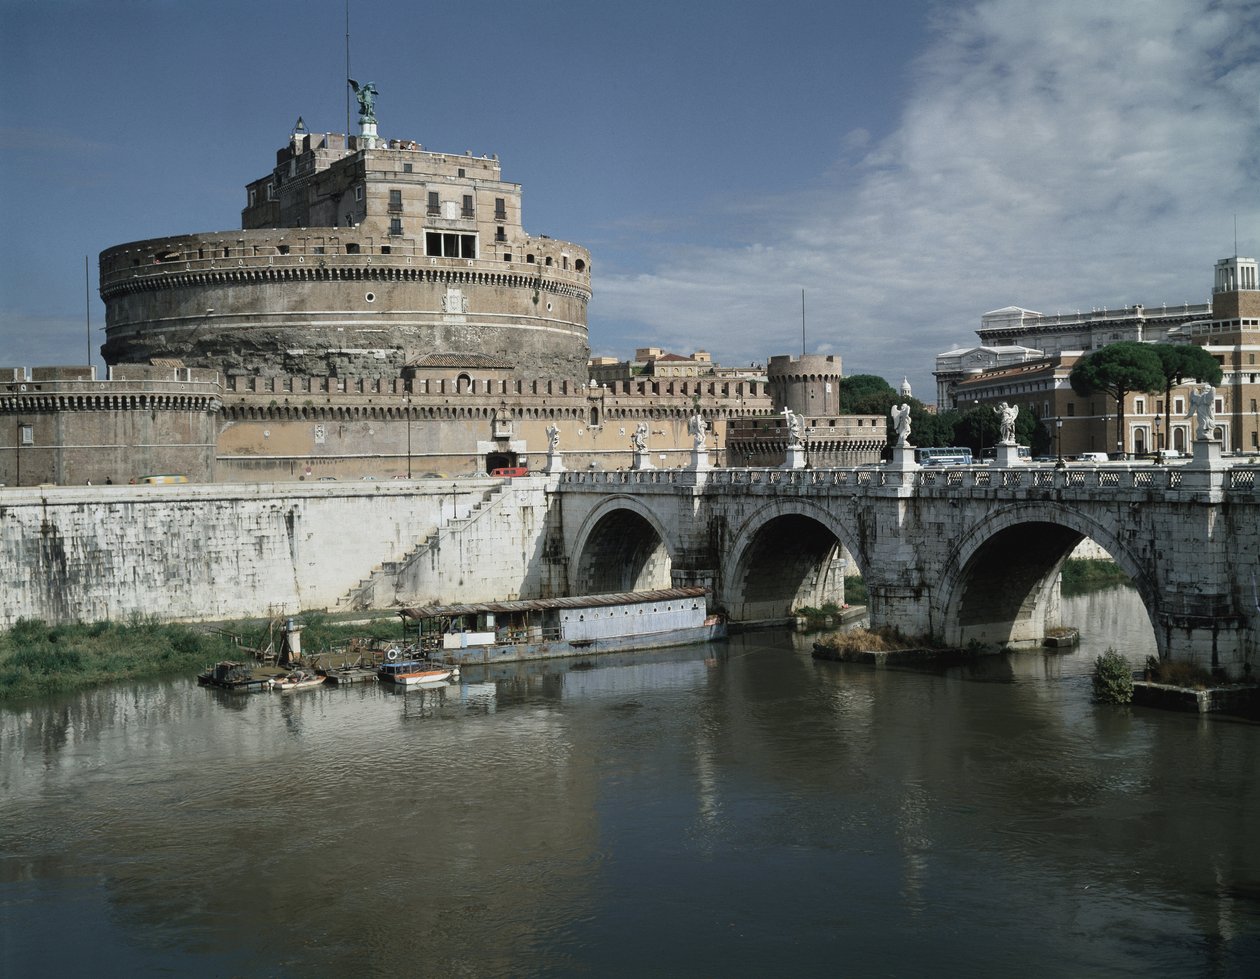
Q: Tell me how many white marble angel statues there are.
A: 7